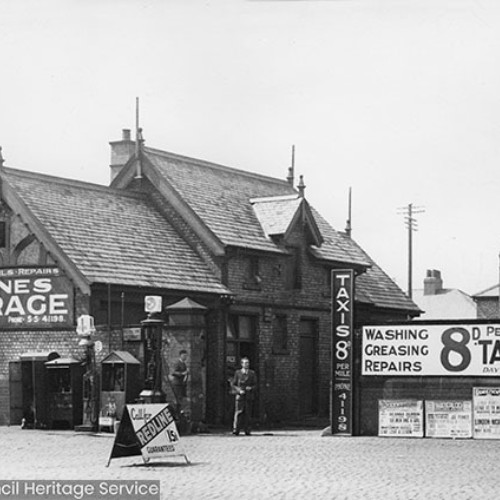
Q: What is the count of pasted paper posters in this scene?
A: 3